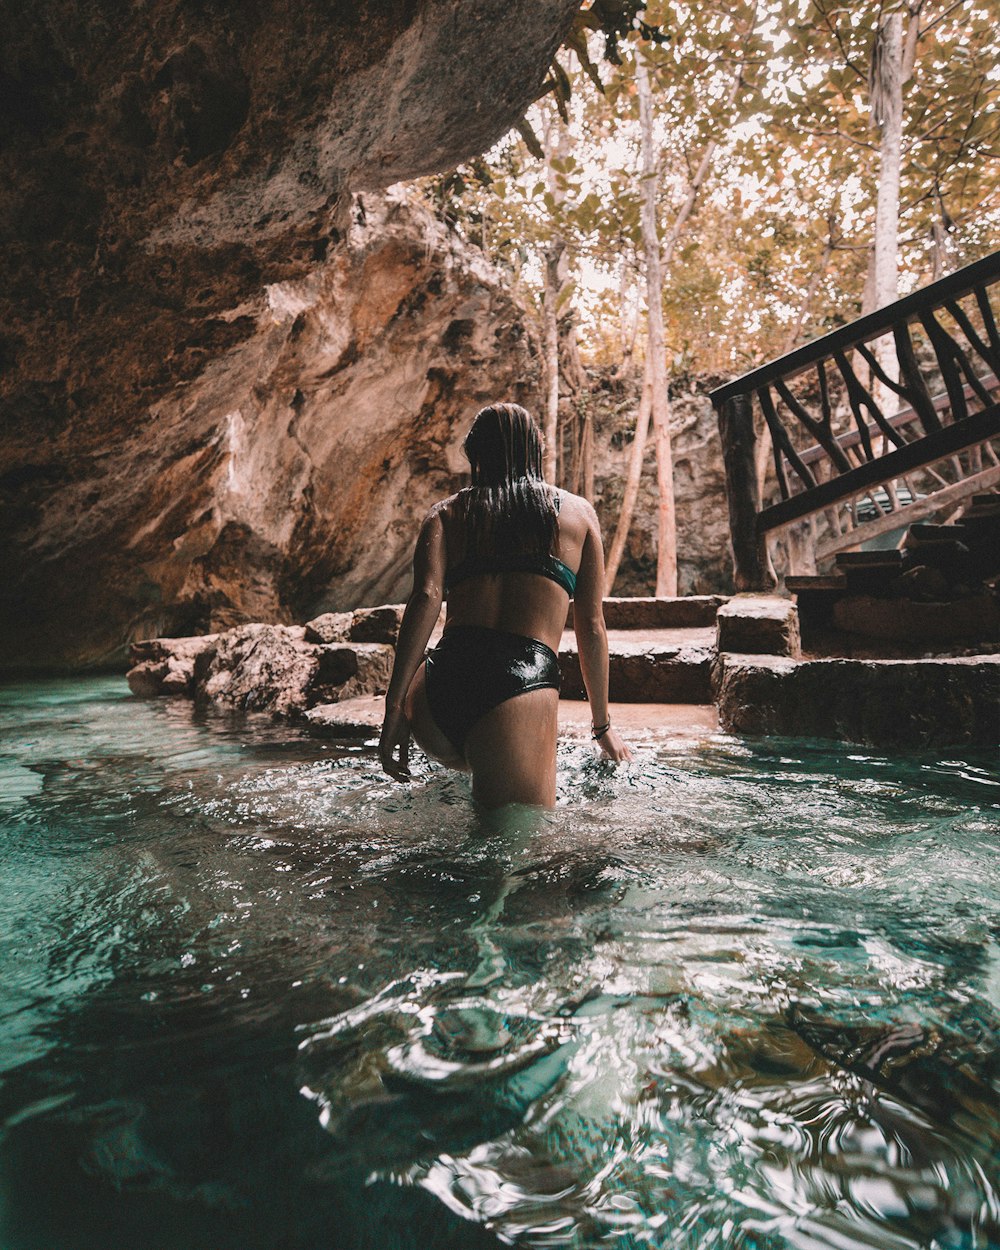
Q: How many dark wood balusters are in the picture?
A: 6